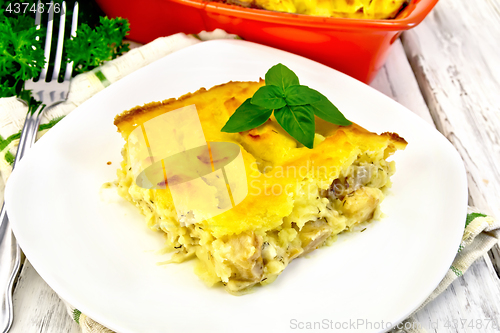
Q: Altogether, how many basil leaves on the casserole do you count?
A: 6